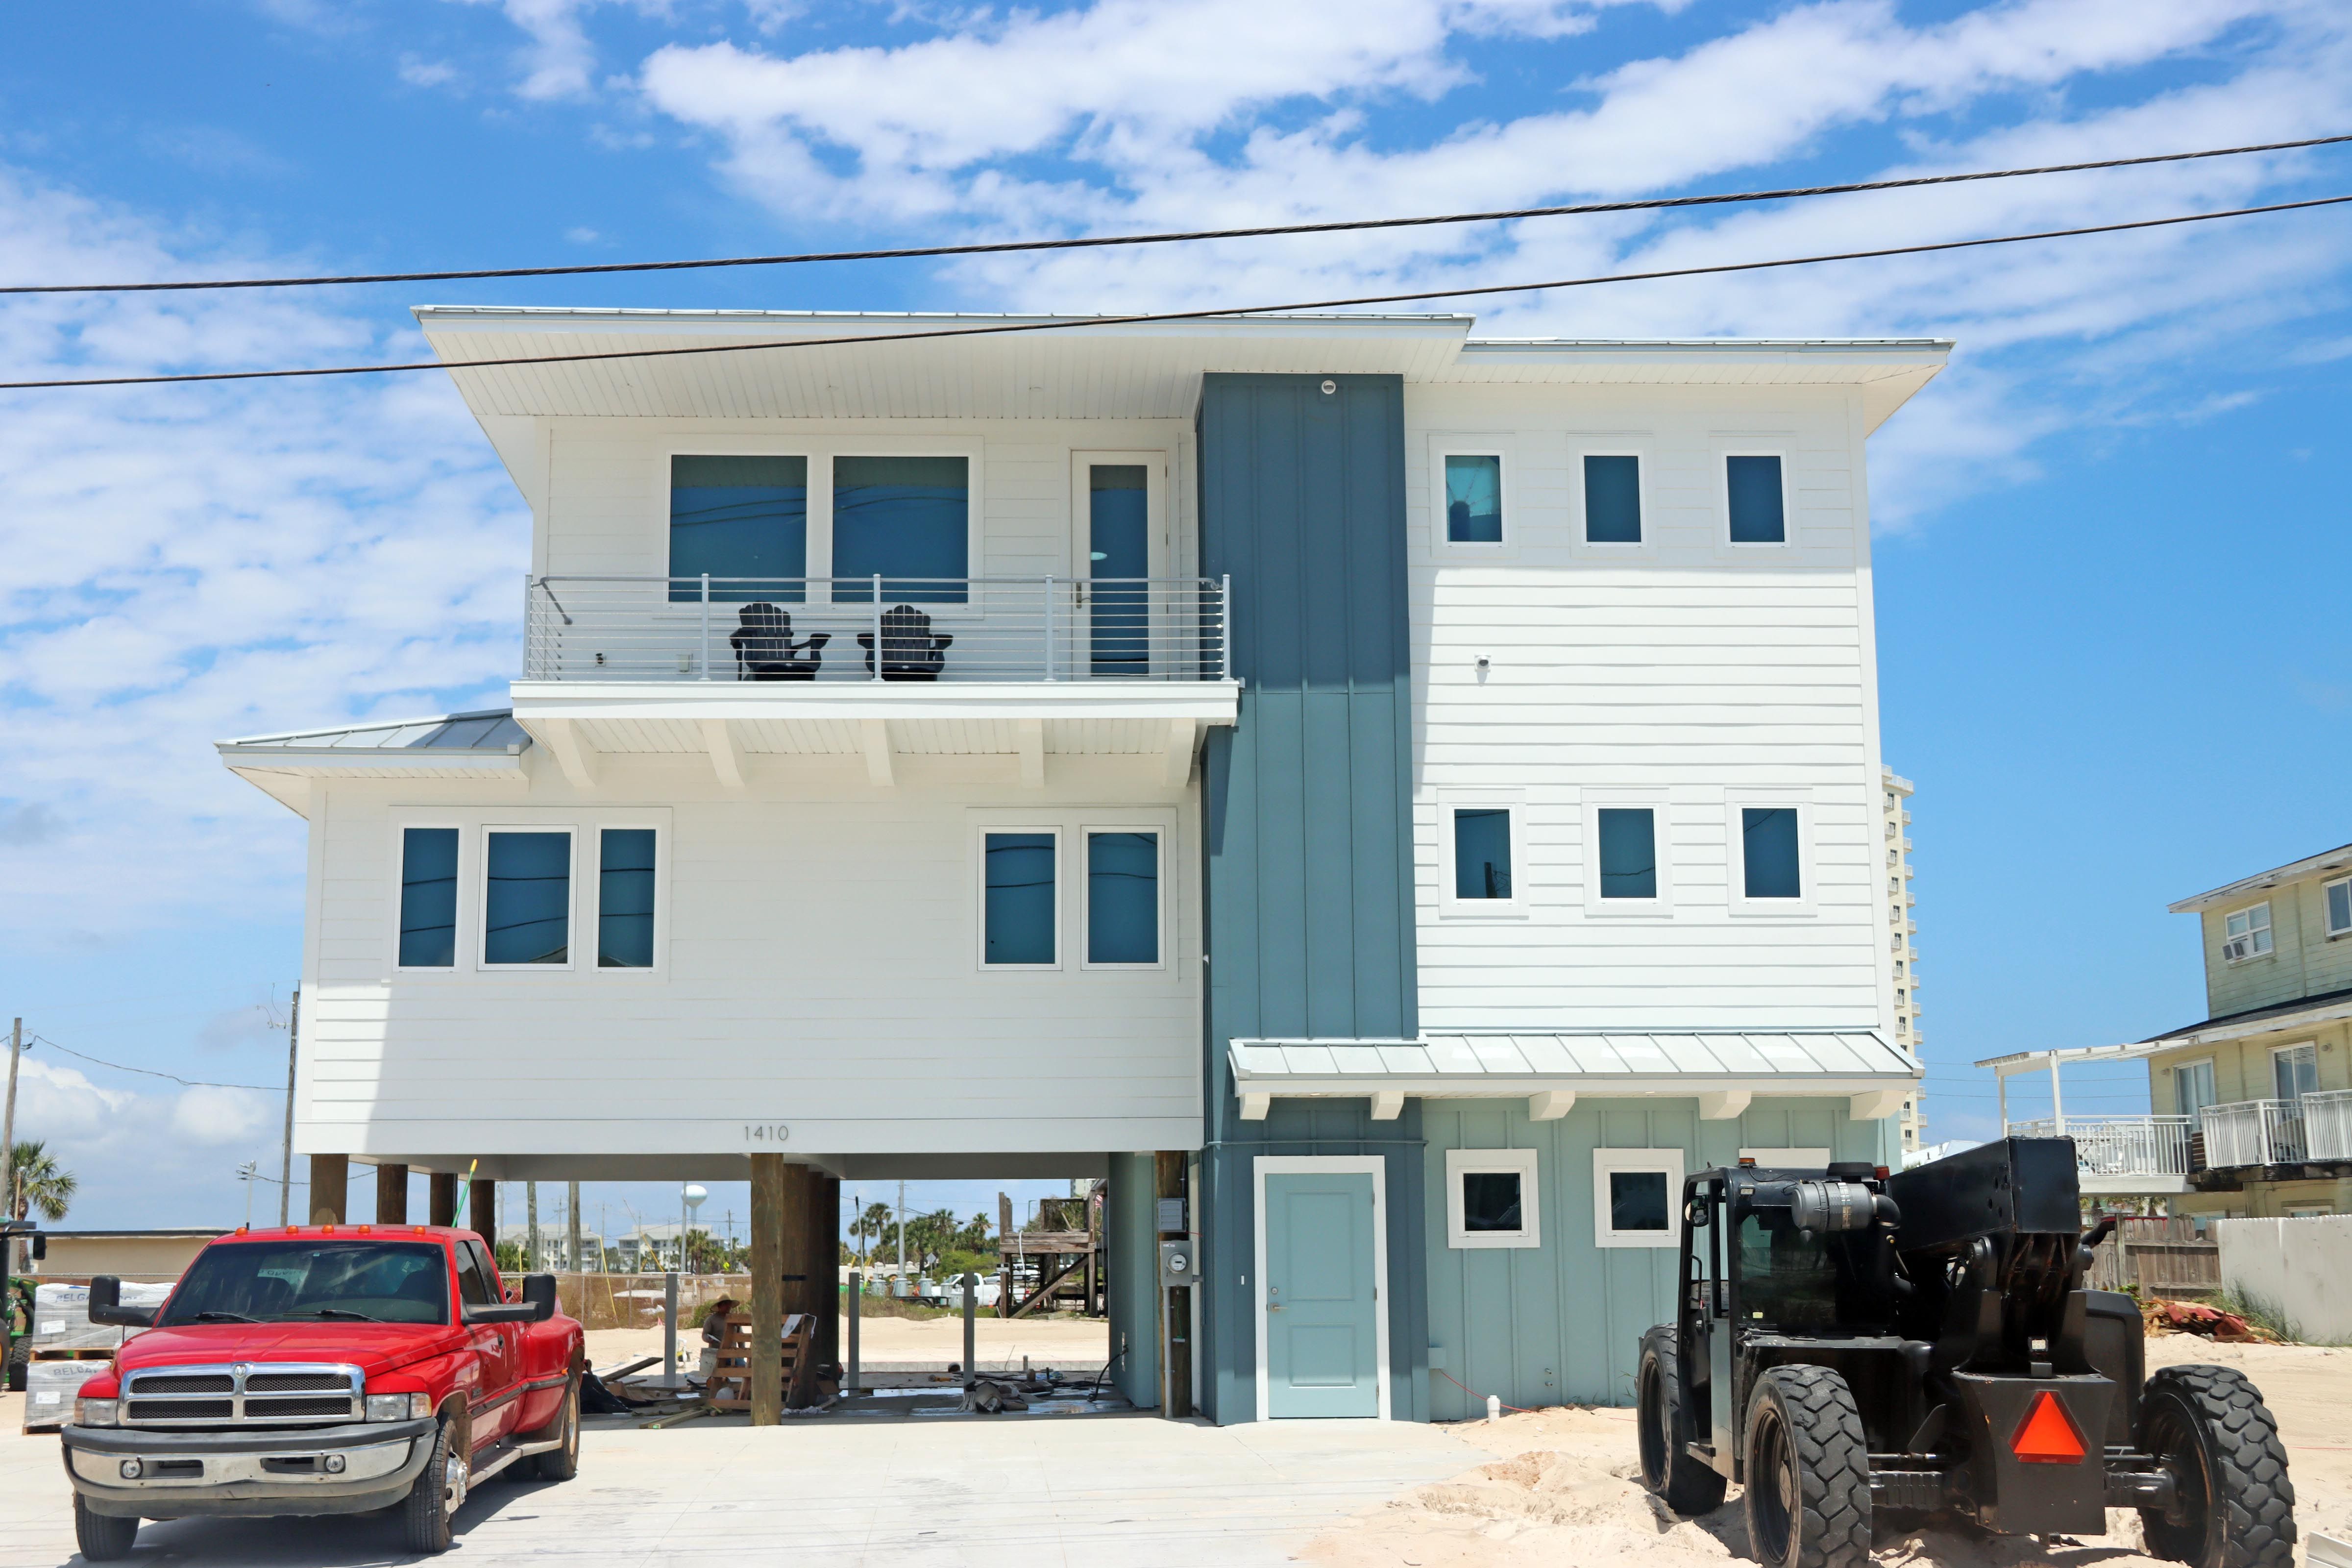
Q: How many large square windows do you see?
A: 2